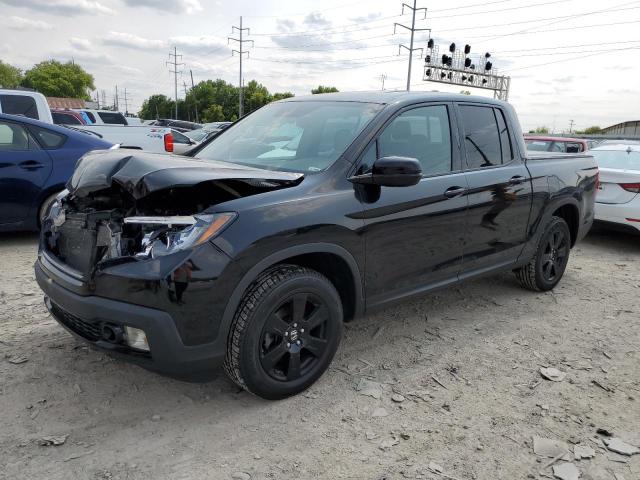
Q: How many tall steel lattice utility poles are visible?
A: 3